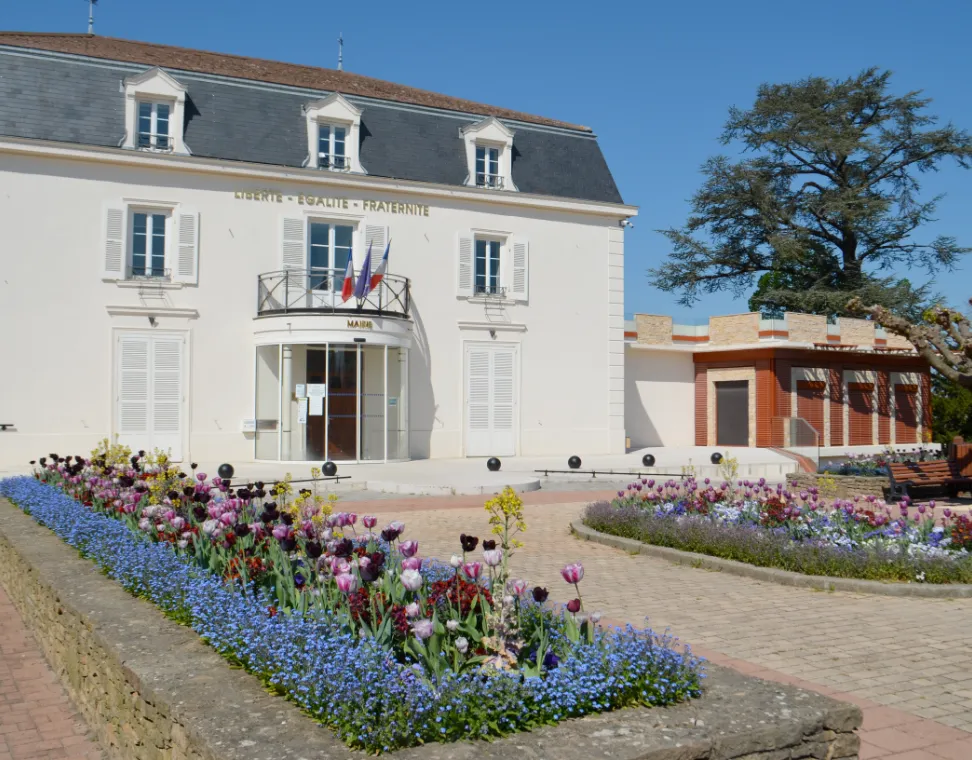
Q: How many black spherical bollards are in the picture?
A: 6